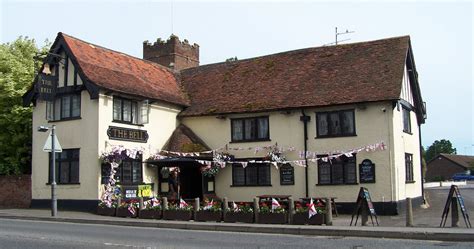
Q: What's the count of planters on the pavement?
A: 8